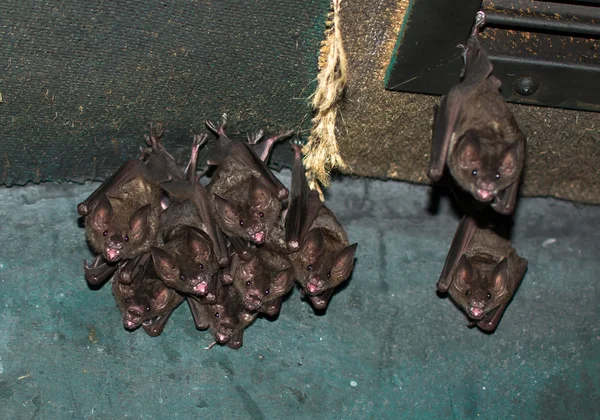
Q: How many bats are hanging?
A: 9